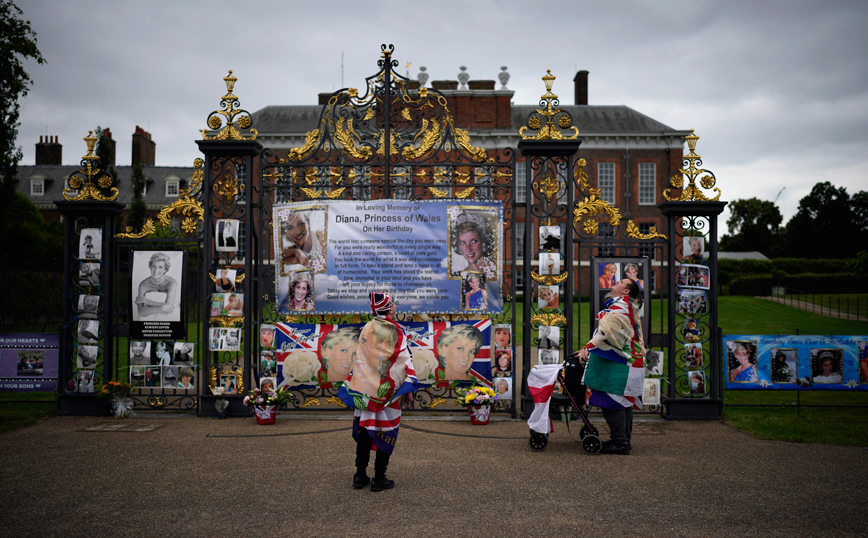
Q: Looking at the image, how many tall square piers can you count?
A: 4